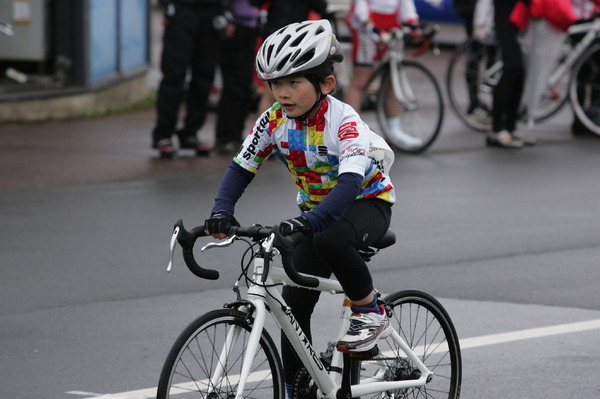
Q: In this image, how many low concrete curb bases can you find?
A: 1